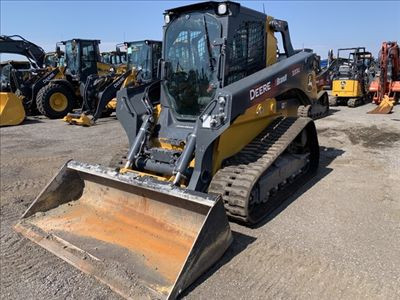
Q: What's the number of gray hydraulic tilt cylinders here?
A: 2